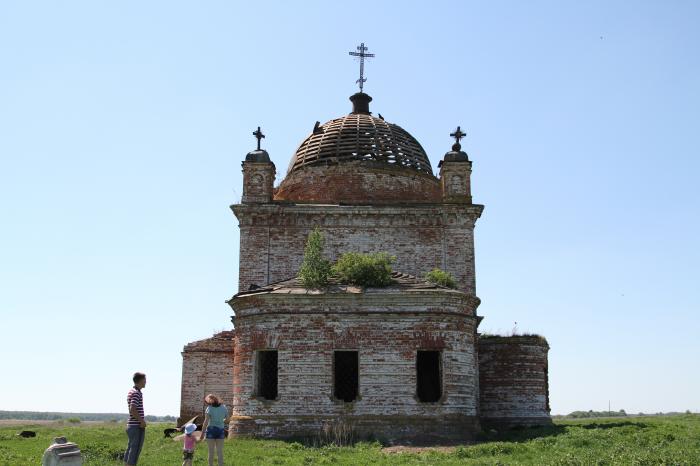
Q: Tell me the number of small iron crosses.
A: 2